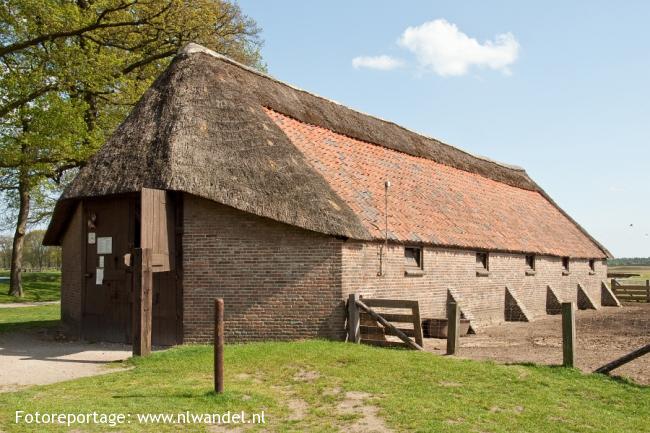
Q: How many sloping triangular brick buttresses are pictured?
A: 5